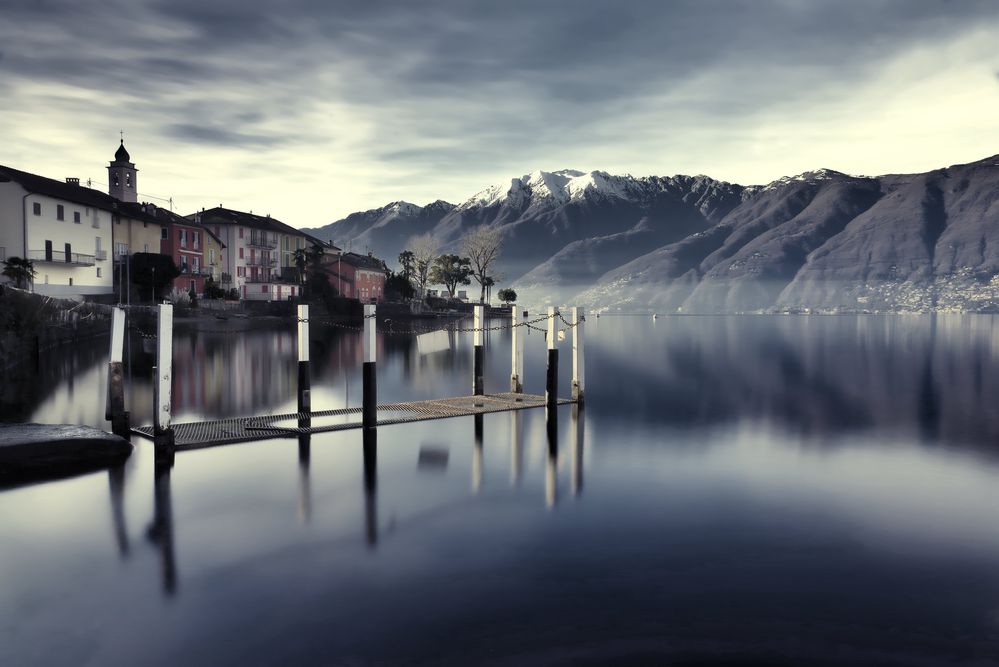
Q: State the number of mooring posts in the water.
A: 8